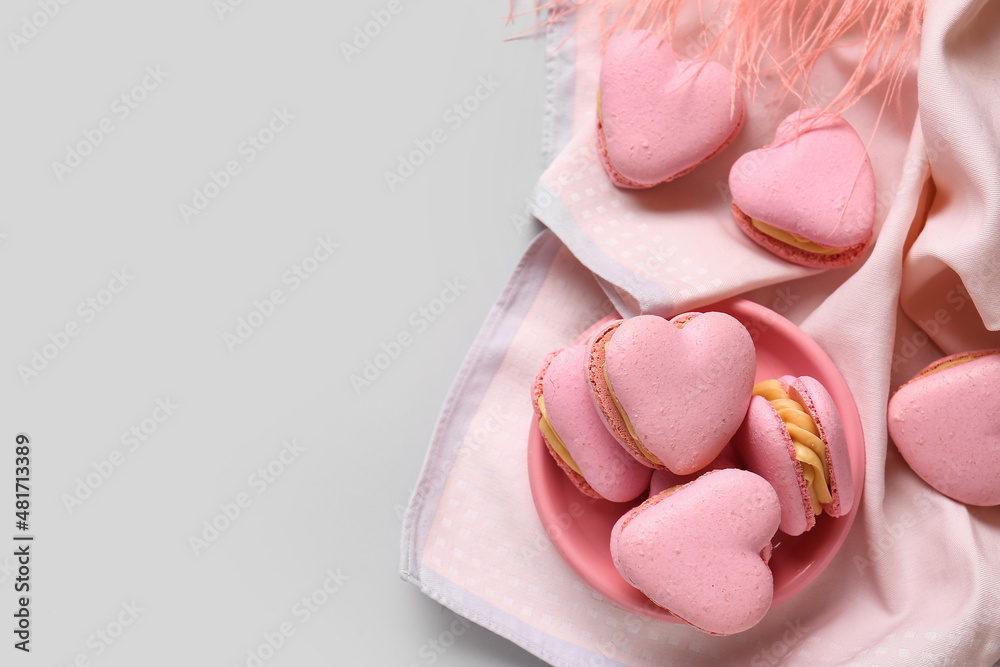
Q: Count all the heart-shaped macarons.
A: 7